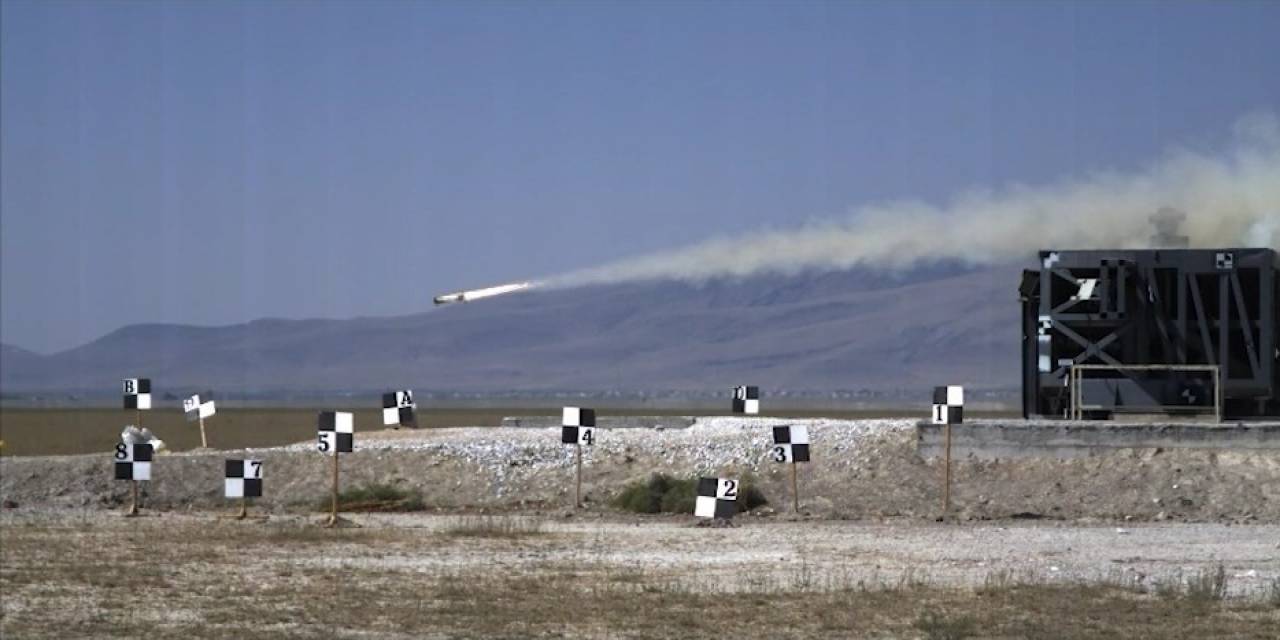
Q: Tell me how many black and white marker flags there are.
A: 11